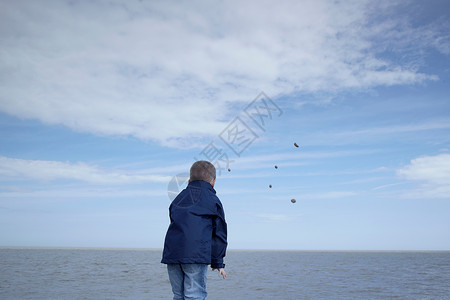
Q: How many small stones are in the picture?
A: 5